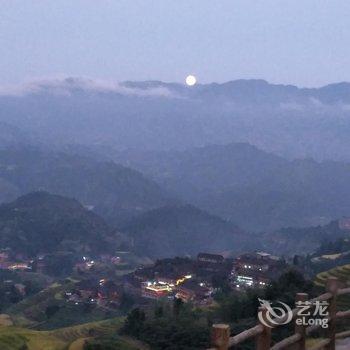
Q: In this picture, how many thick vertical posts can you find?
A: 4